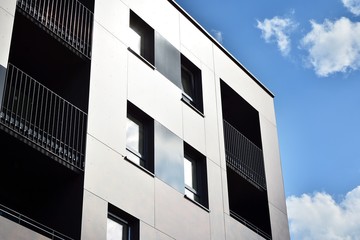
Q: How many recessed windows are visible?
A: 5